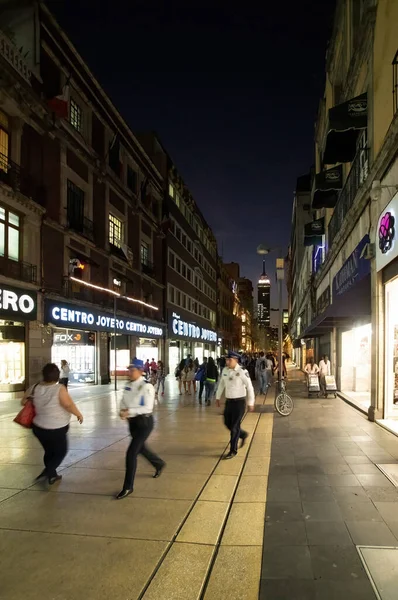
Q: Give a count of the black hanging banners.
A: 3